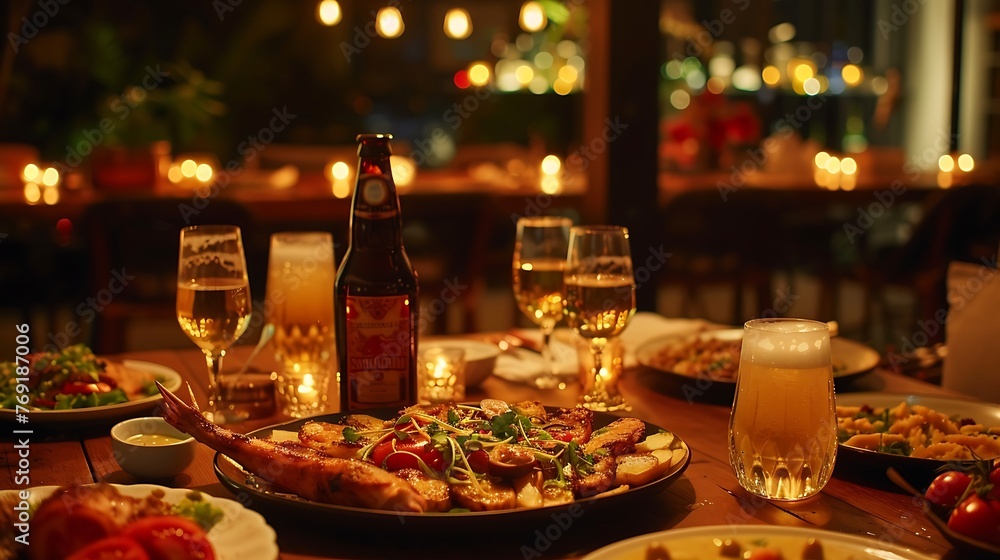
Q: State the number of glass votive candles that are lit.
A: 3